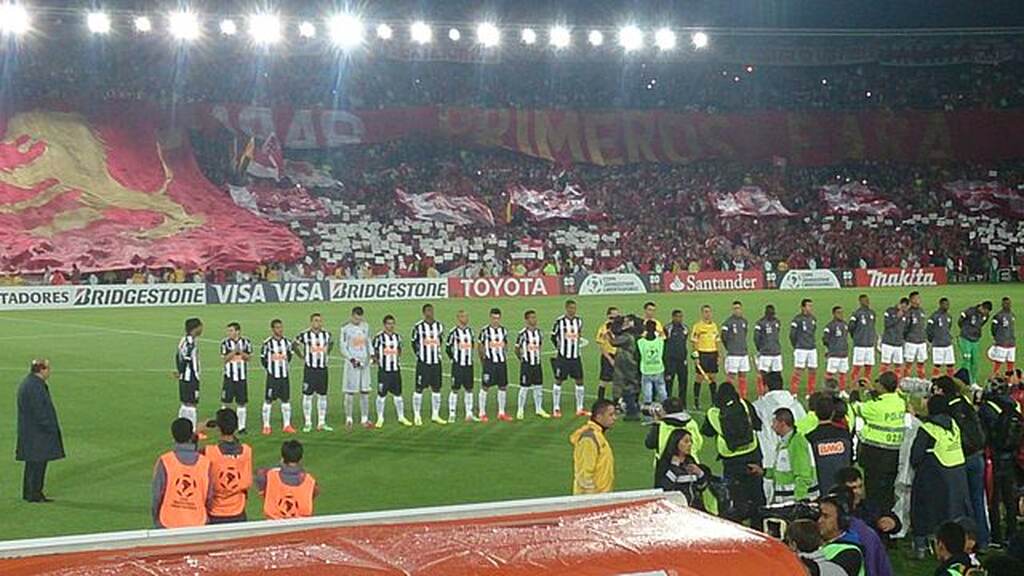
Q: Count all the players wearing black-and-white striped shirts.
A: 10